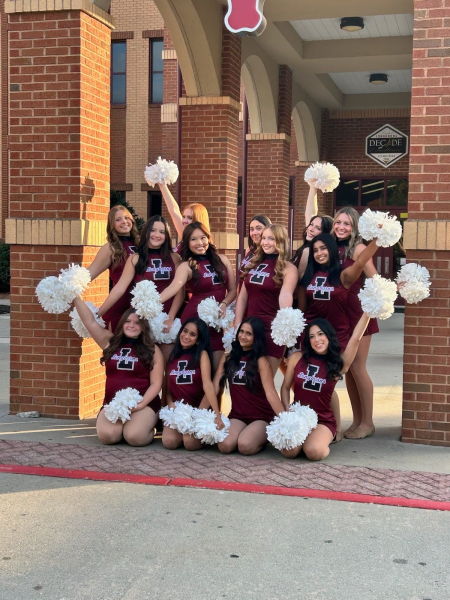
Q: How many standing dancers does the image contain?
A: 9